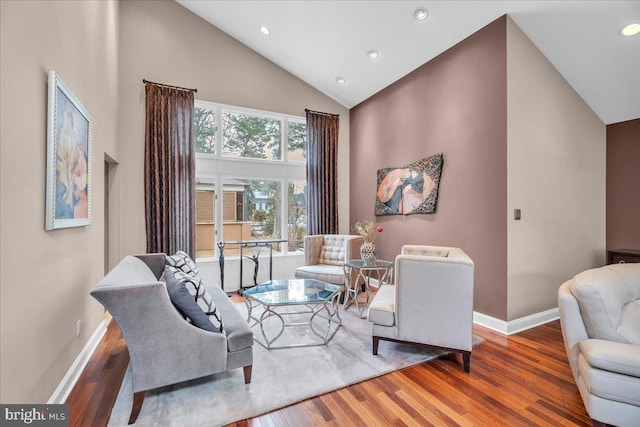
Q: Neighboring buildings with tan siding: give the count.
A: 1